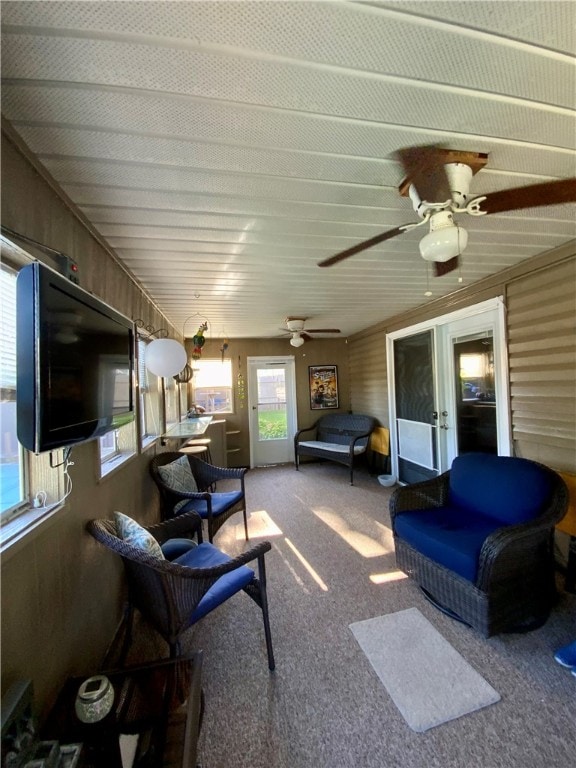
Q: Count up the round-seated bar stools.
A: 2